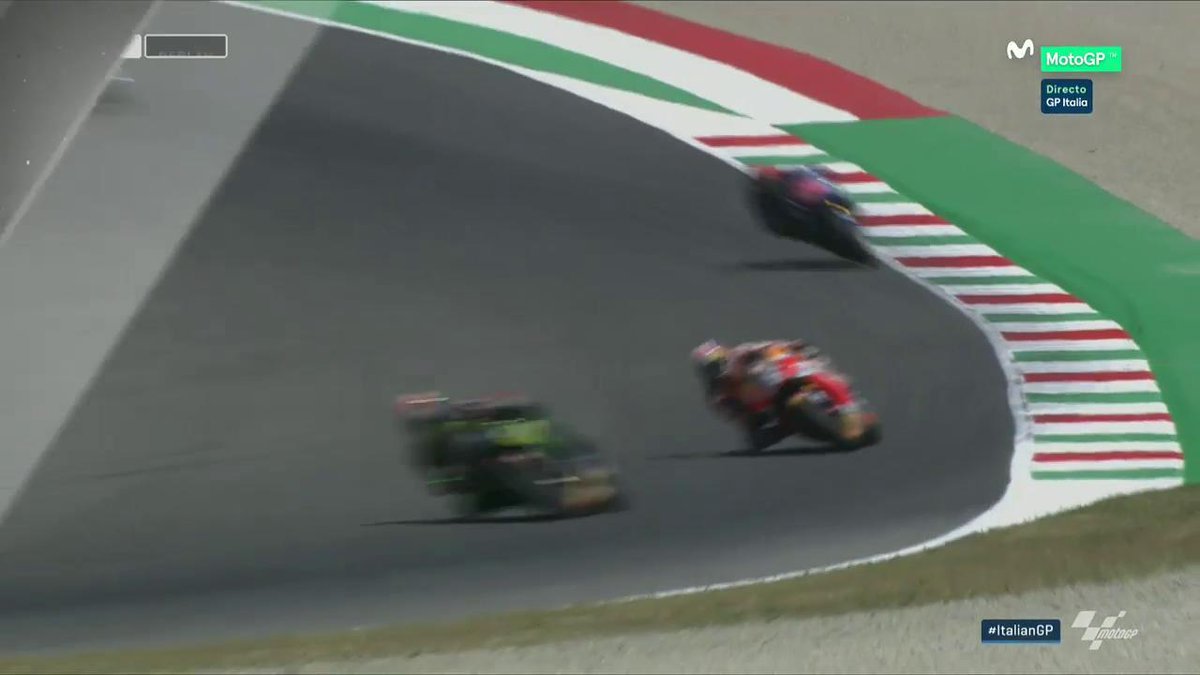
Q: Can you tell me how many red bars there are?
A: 9